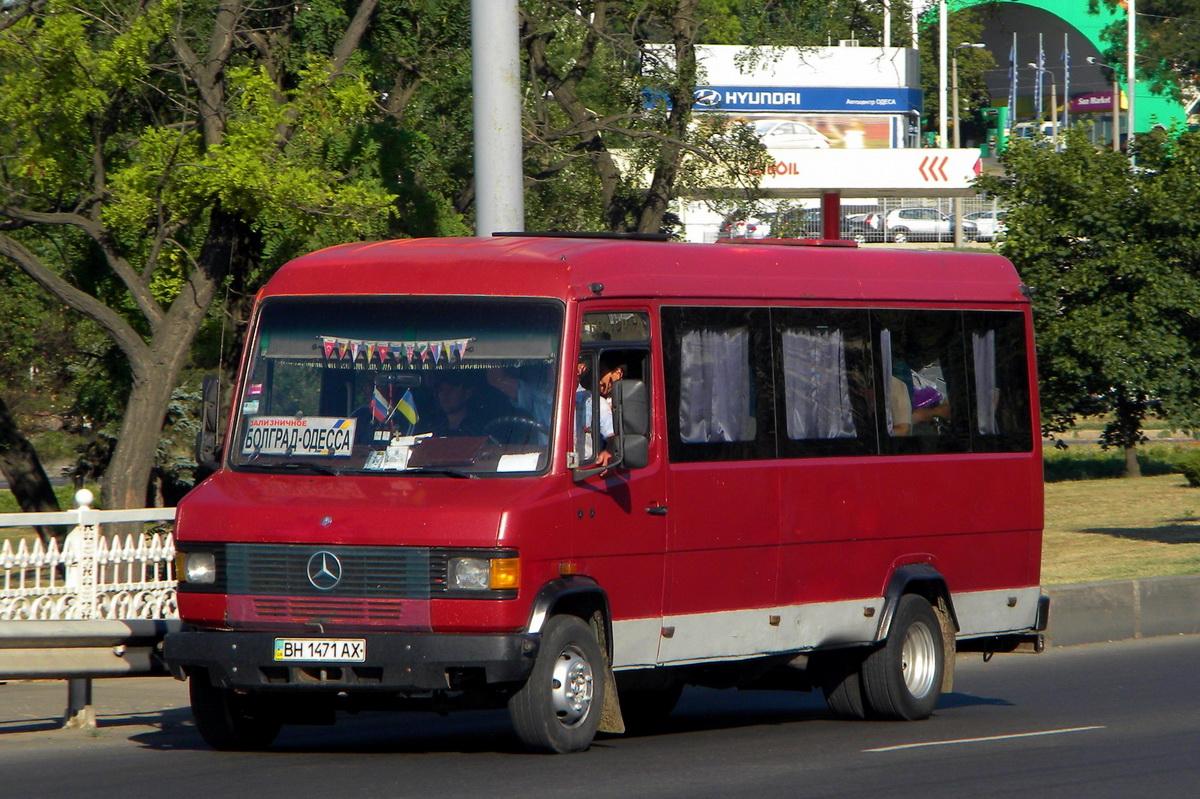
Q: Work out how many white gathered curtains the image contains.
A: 4